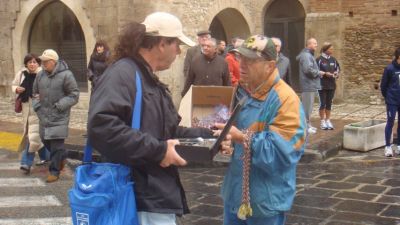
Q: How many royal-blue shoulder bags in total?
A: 1